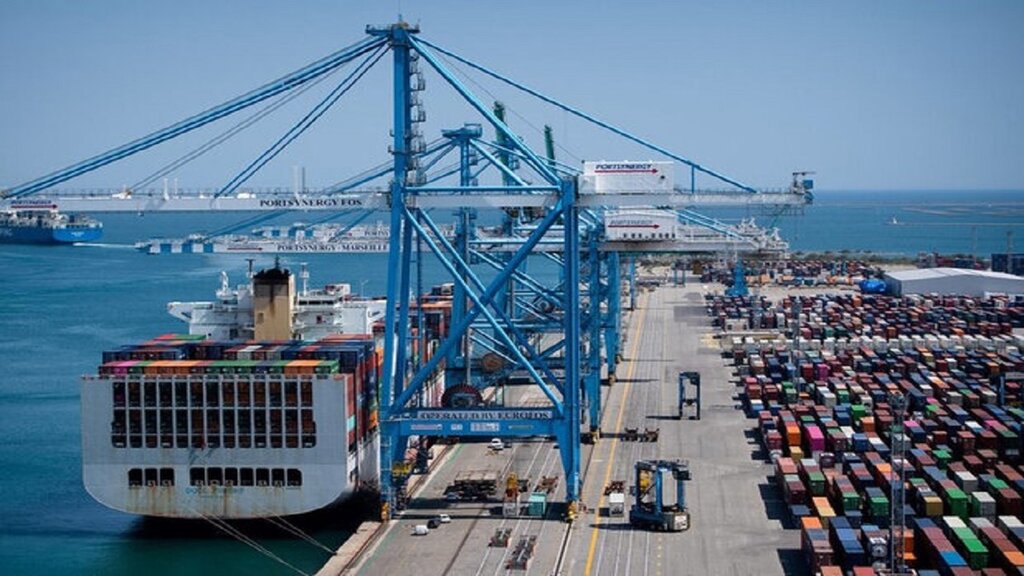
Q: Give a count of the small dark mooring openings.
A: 10